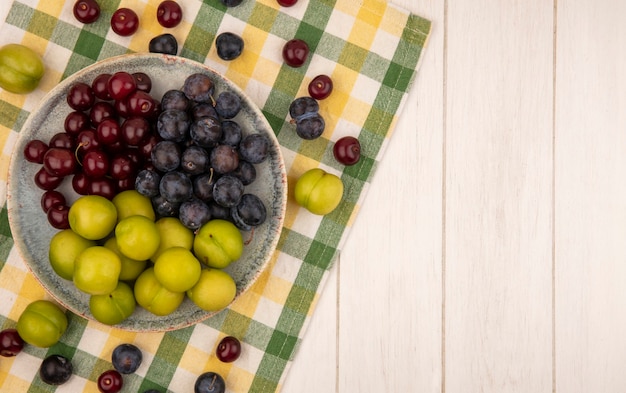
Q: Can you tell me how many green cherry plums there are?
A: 15